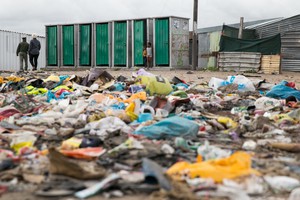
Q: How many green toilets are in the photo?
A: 7